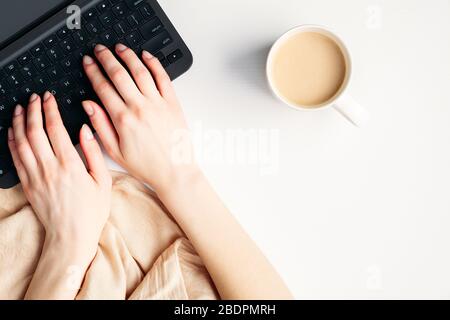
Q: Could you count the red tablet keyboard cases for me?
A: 0